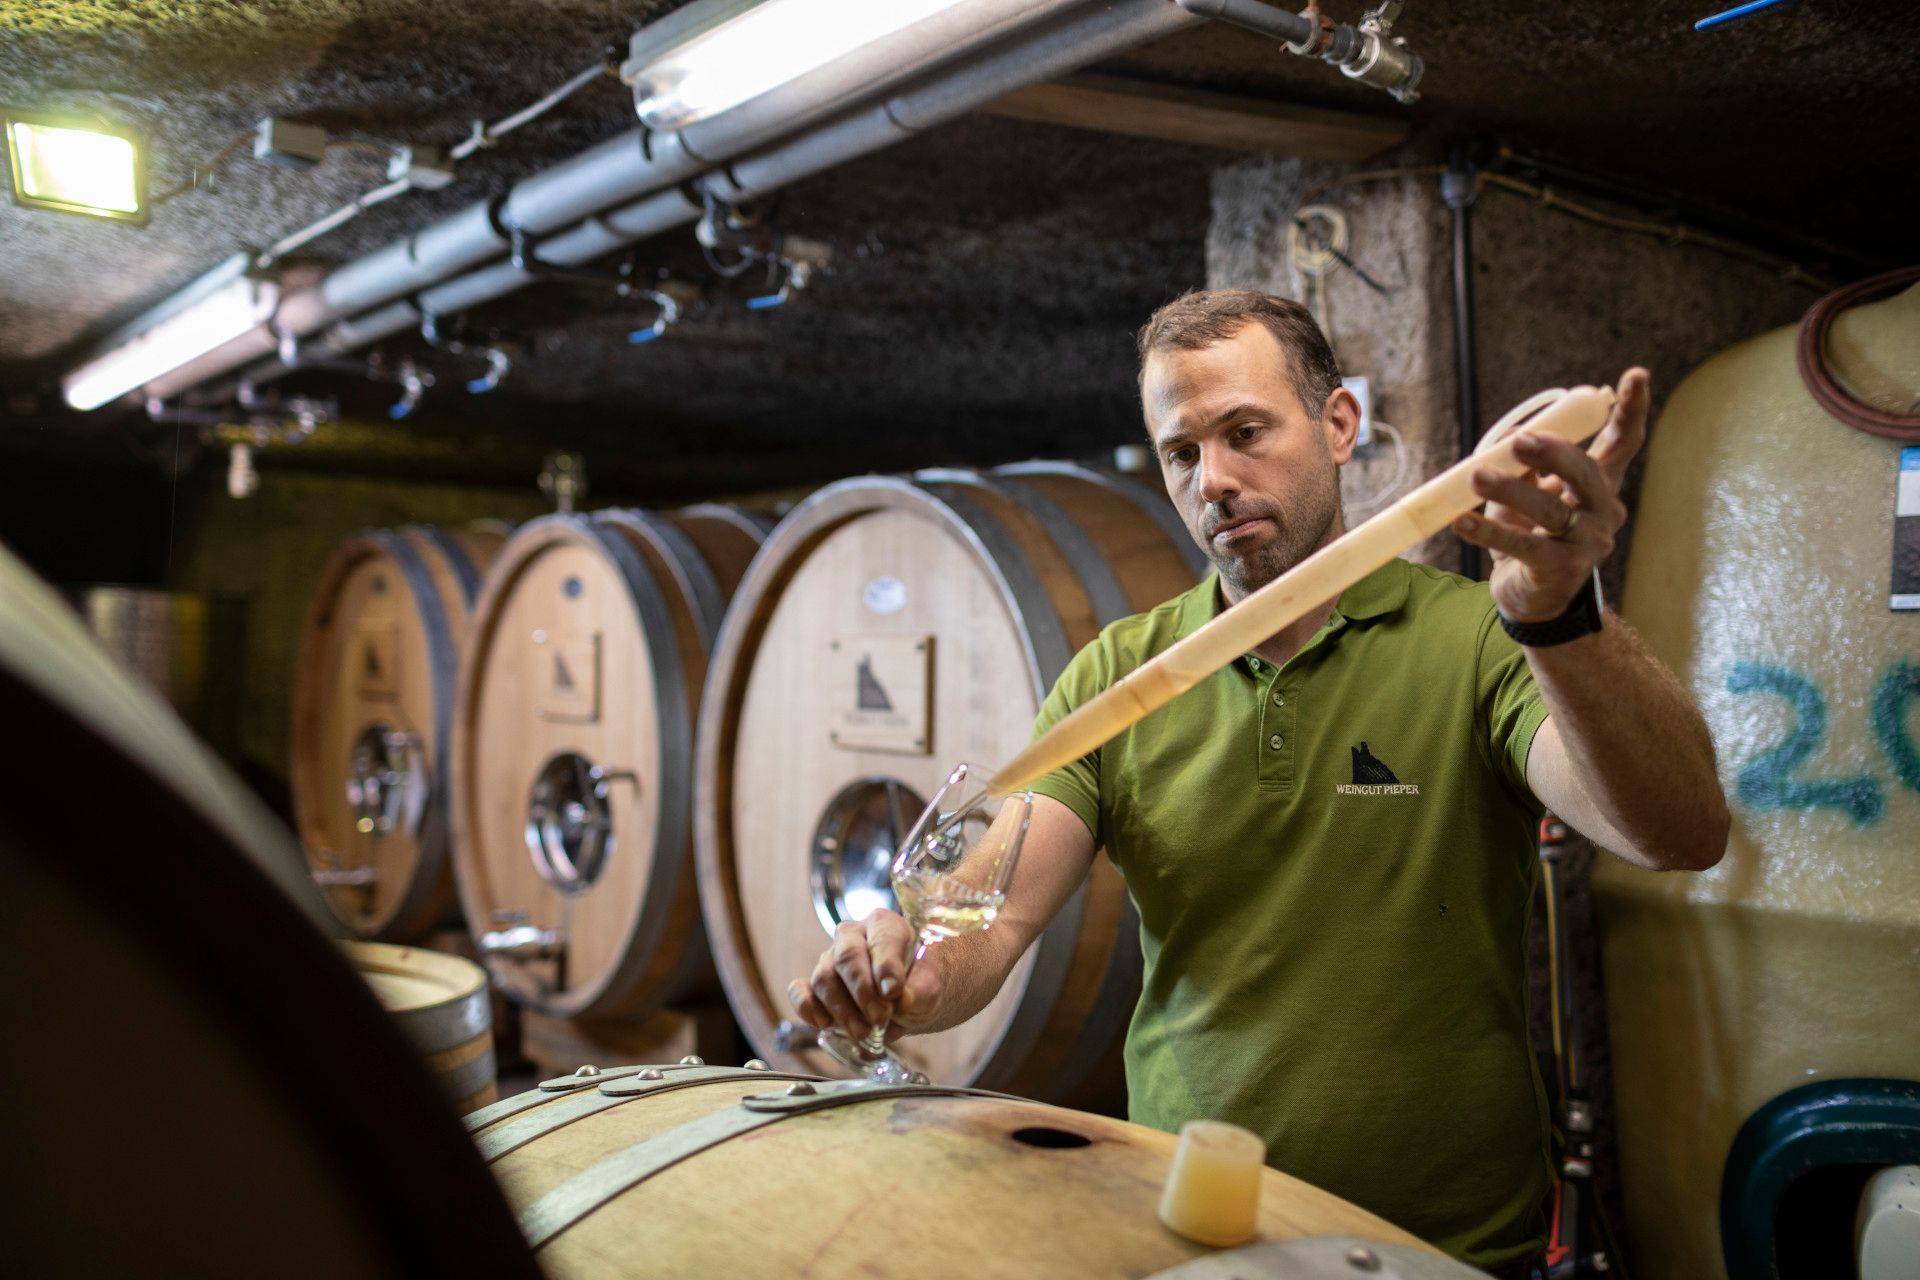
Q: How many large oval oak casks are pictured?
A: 3